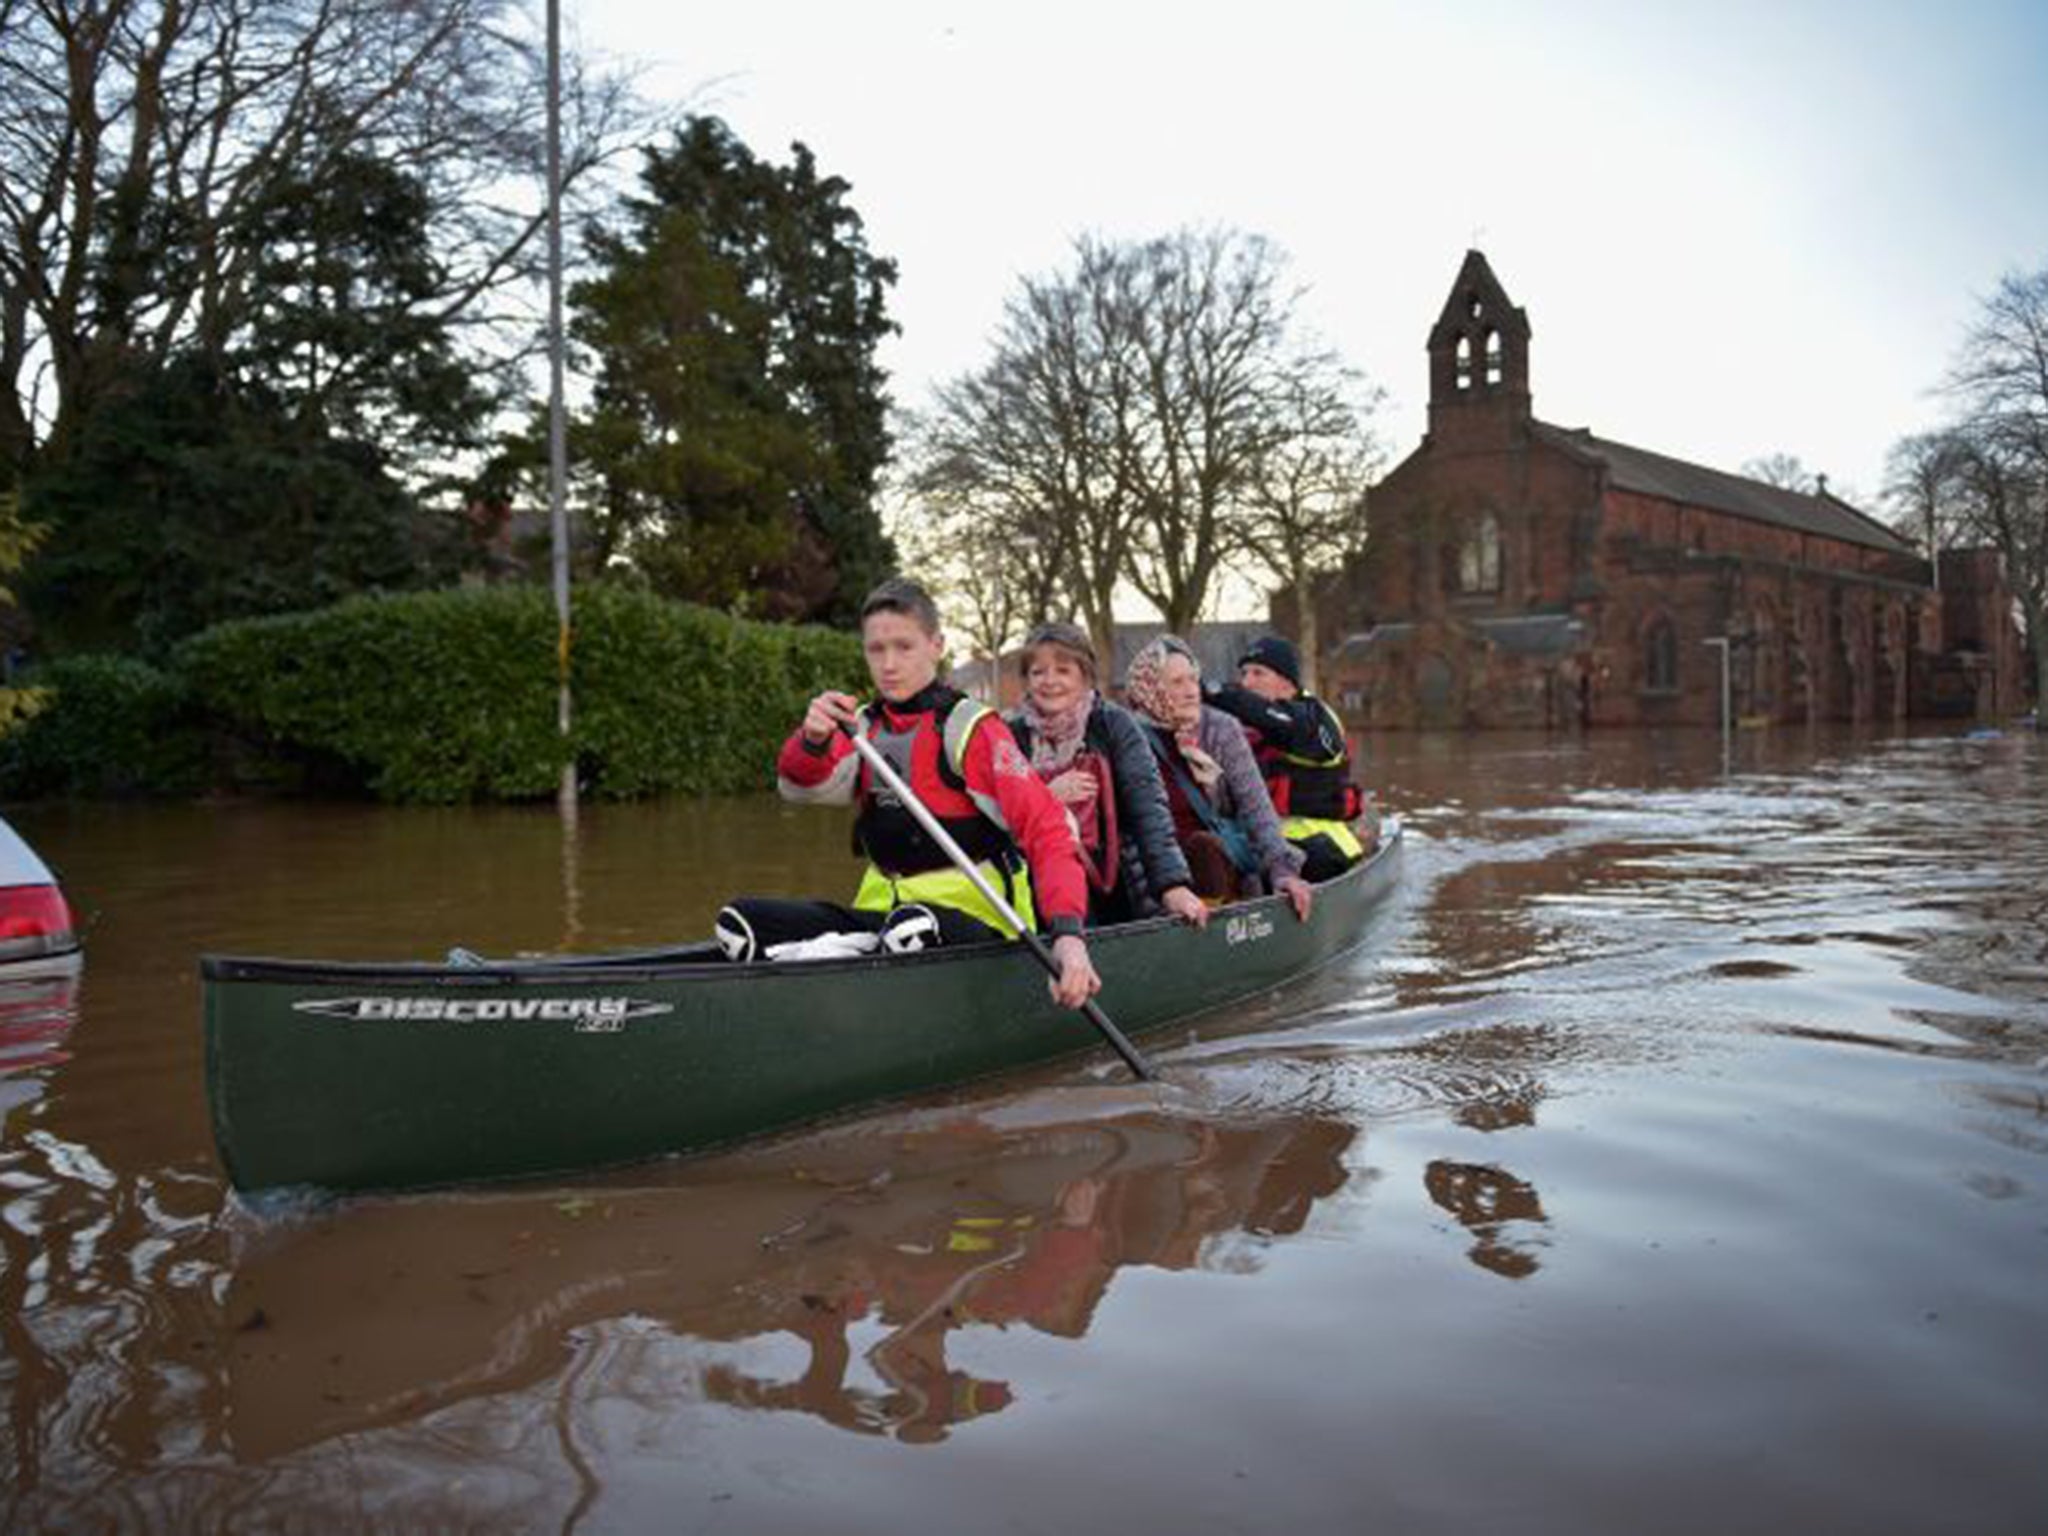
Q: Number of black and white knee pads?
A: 2